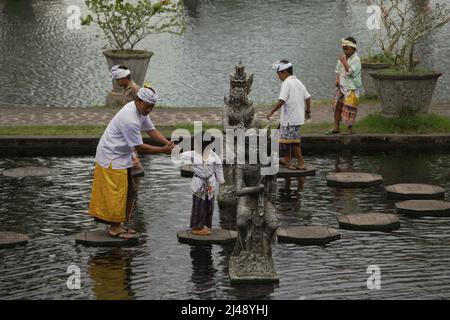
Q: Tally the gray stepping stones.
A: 12